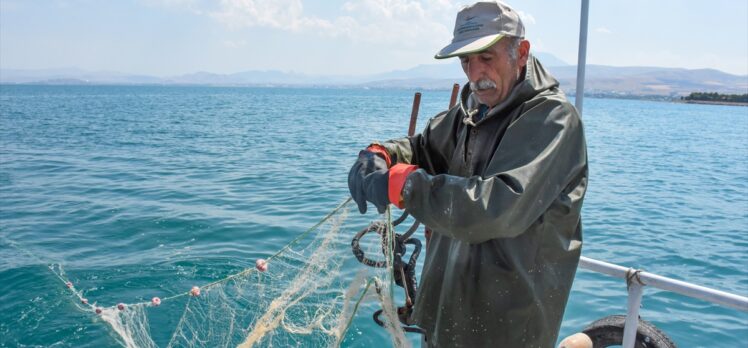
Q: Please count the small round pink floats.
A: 7